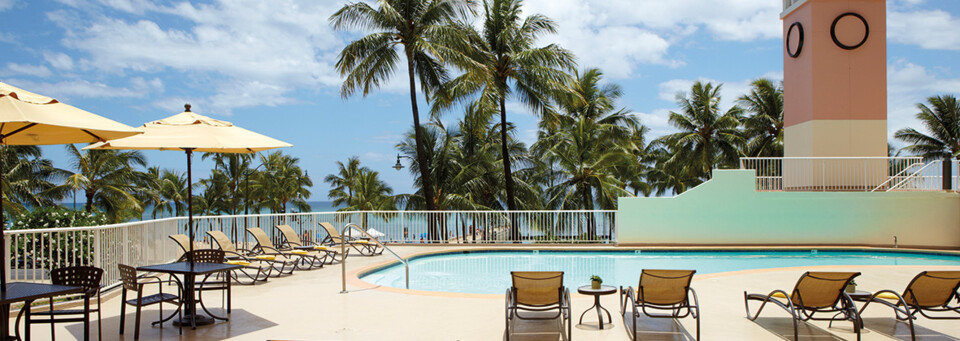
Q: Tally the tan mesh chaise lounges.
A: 9